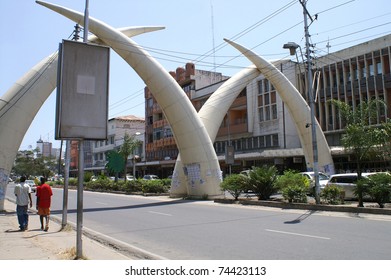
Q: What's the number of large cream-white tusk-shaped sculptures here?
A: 4